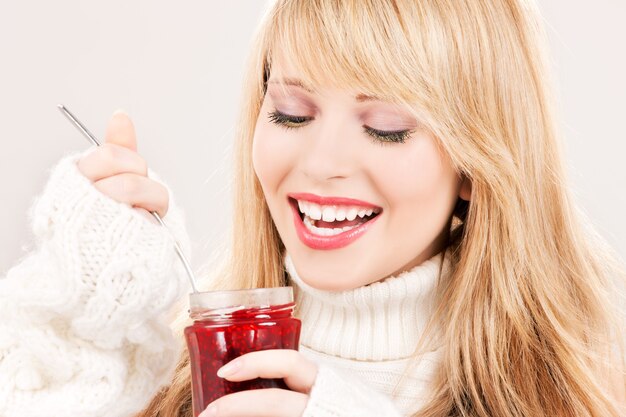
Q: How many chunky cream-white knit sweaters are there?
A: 1